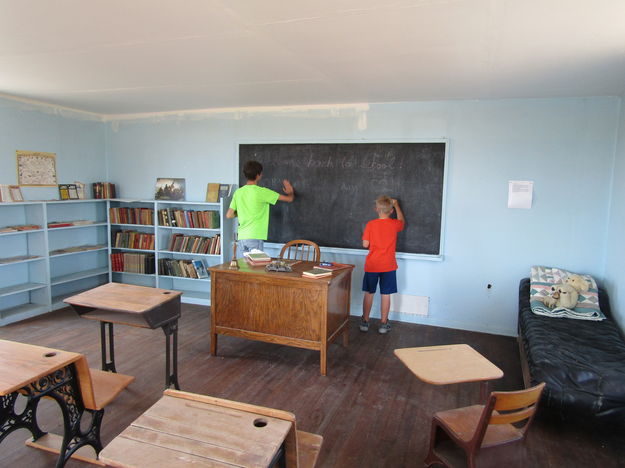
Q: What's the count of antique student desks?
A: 4